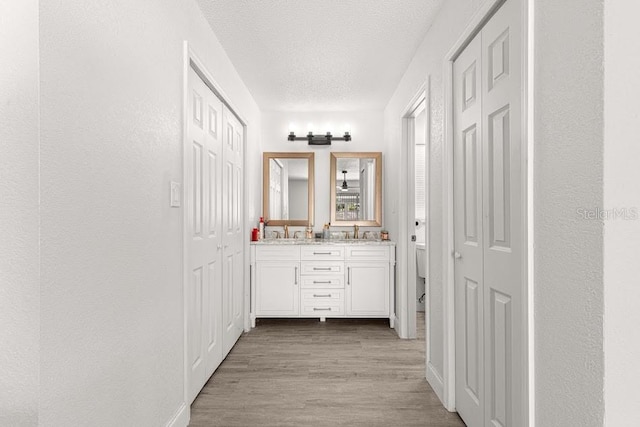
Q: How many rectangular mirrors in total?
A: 2